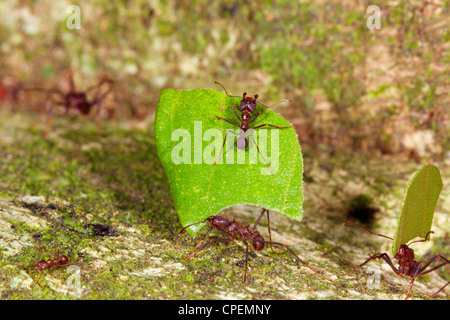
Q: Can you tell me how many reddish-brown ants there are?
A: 5